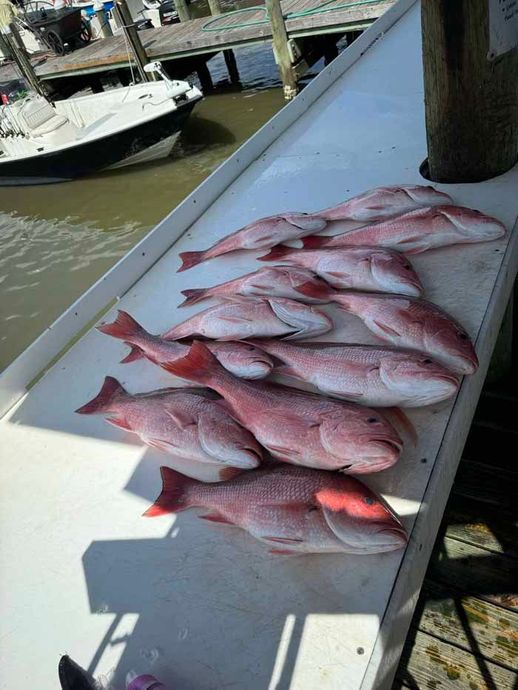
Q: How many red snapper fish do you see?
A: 12